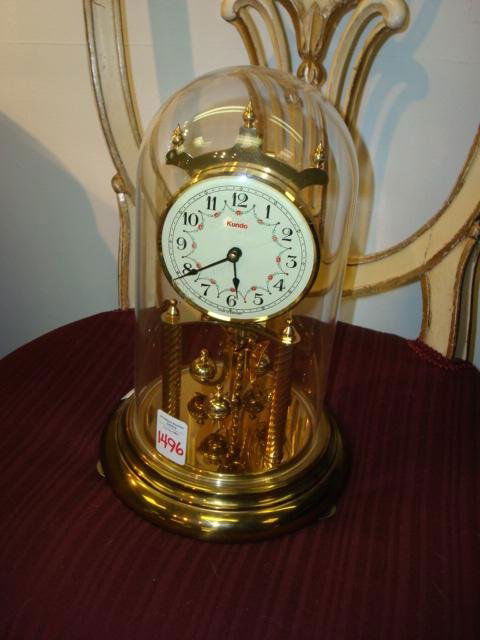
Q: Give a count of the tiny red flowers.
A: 12